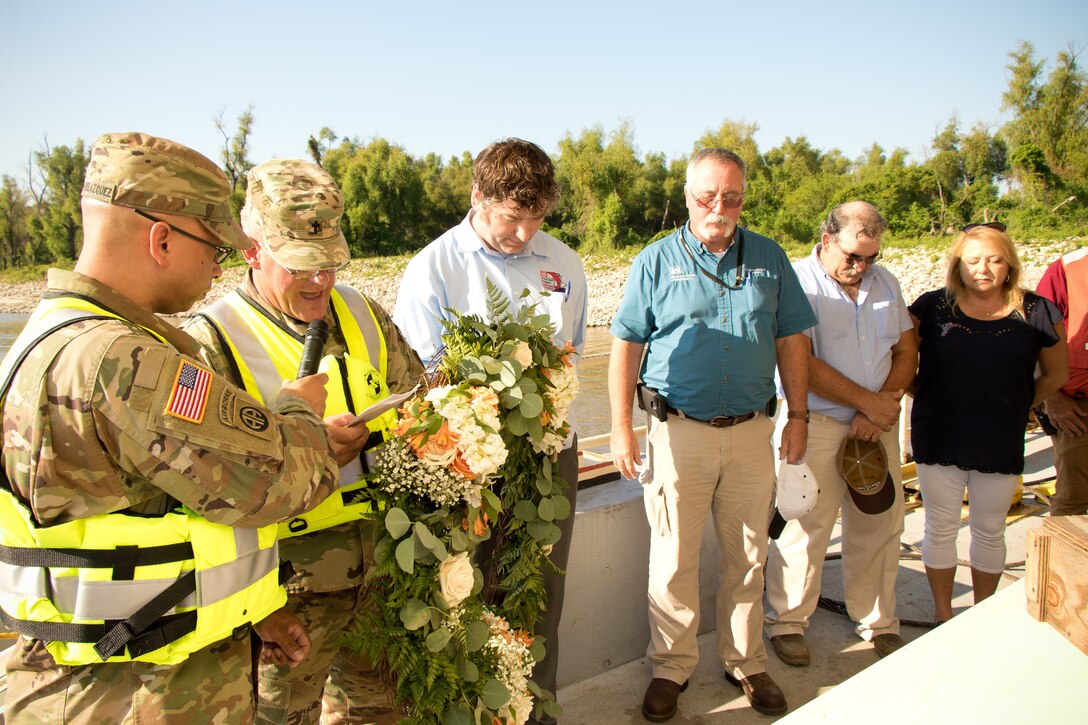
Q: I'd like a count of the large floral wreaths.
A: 1